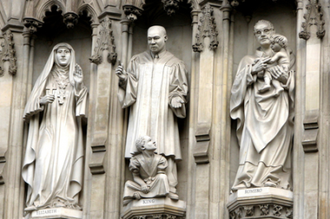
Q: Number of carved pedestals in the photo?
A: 3